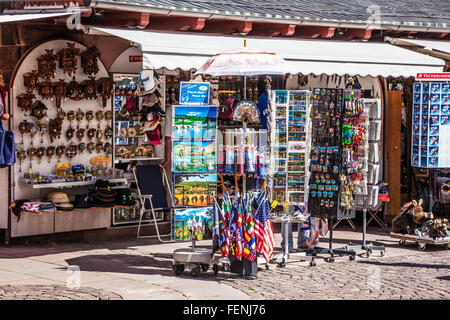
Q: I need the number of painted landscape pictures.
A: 4